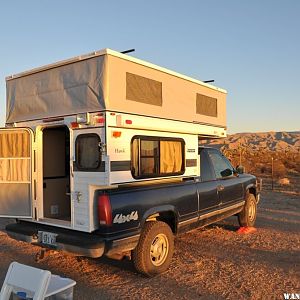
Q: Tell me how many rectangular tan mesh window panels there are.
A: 2